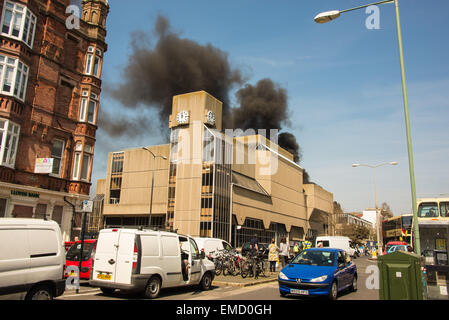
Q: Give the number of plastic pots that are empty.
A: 0